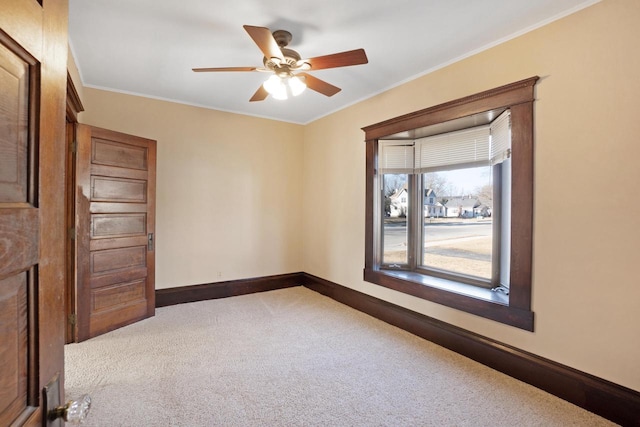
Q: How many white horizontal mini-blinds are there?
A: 3